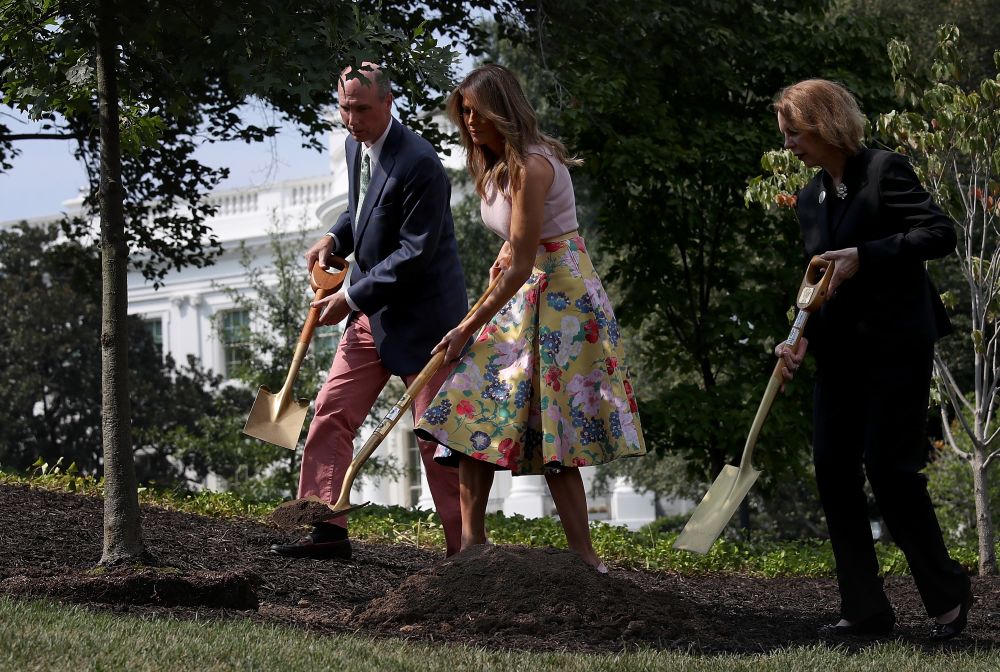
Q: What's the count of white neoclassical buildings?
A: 1